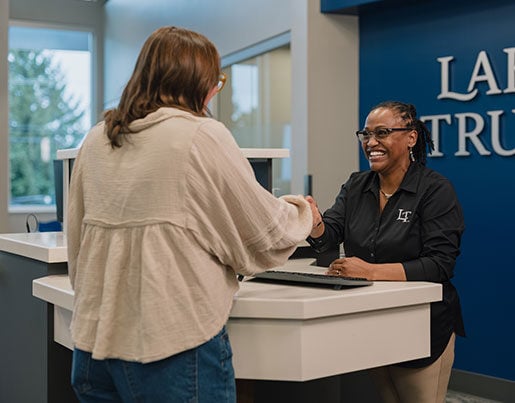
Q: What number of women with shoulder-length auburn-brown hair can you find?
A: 1